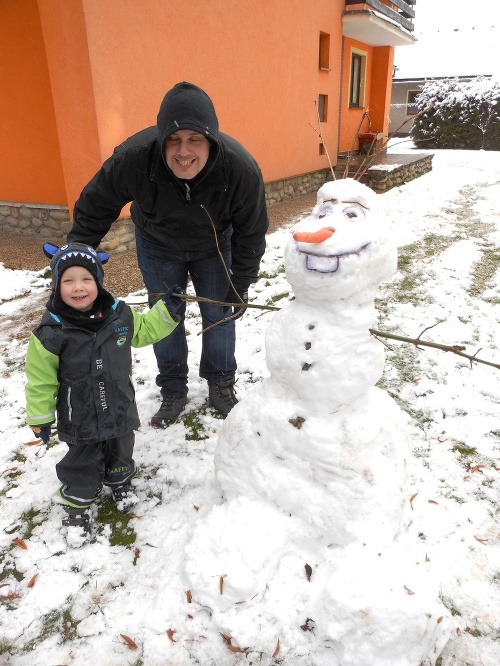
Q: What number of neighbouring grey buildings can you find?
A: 1